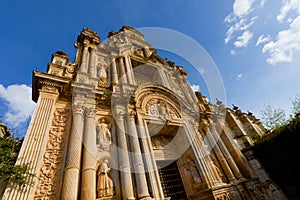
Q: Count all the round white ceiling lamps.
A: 0